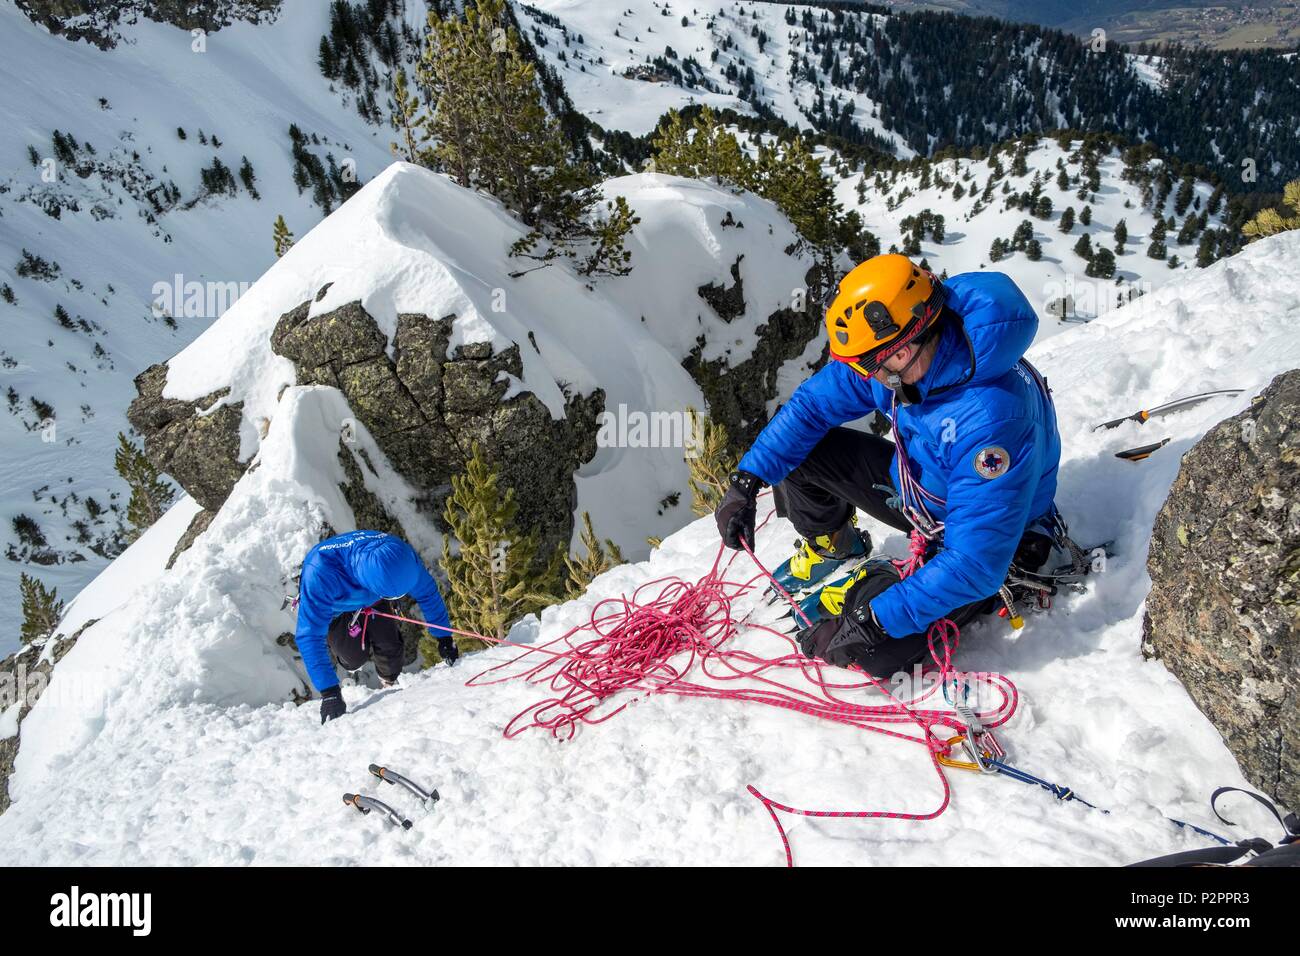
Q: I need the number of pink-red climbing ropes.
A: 1